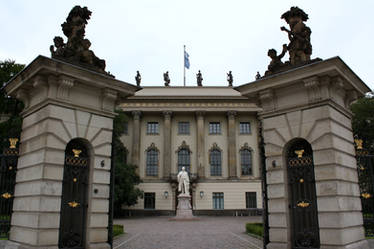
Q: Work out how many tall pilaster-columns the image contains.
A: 4